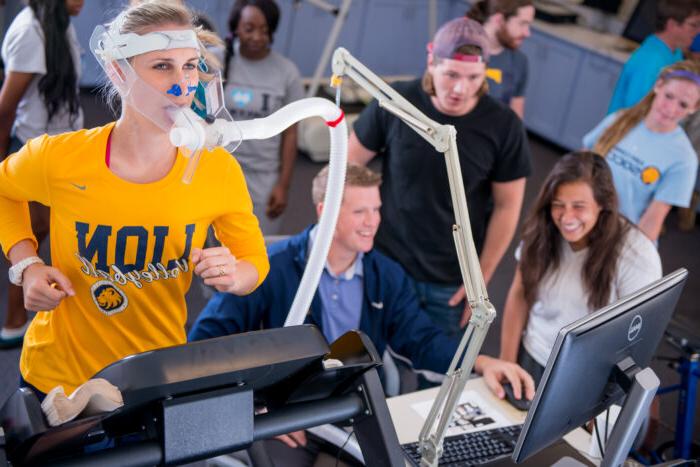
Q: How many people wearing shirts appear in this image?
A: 9